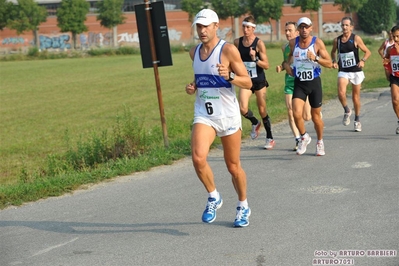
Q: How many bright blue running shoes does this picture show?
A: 2